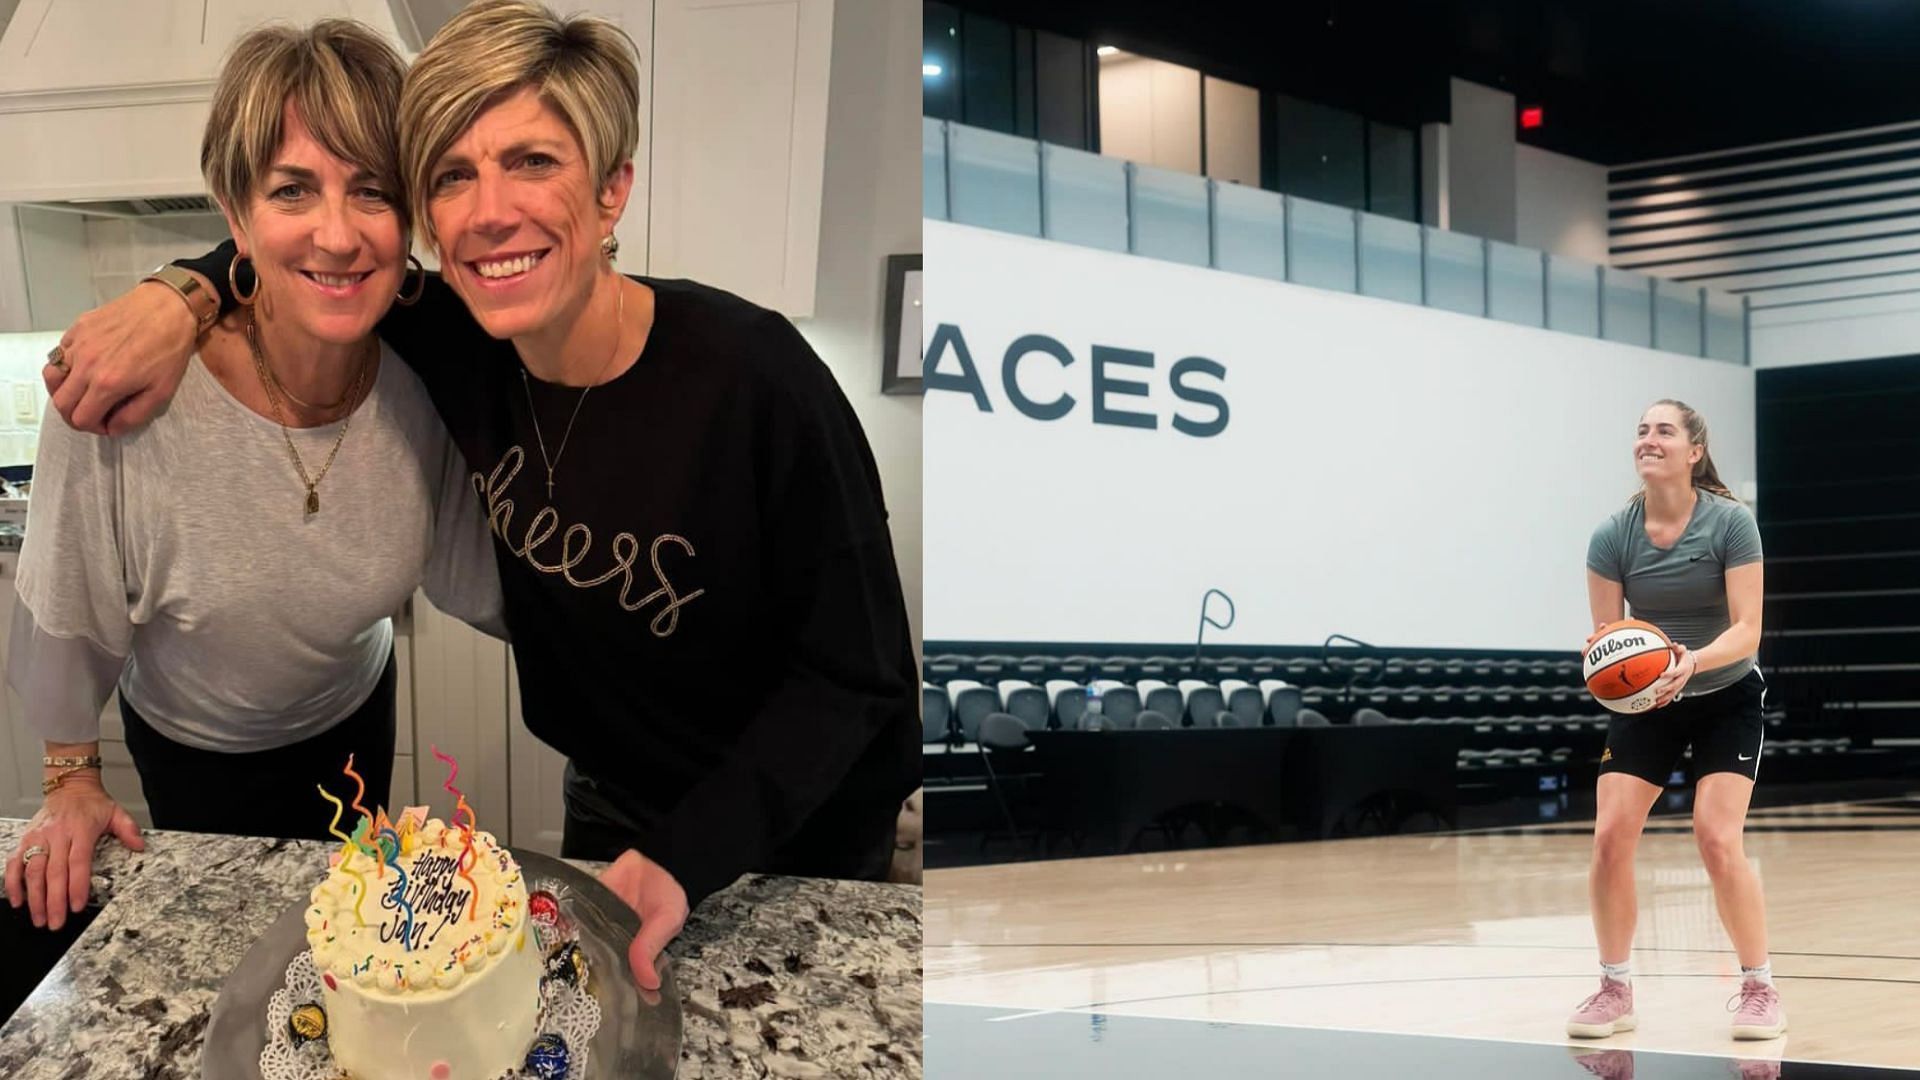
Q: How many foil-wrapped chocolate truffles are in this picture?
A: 4